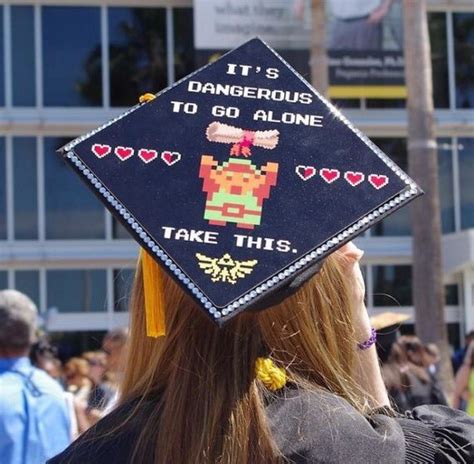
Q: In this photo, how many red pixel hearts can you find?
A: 8